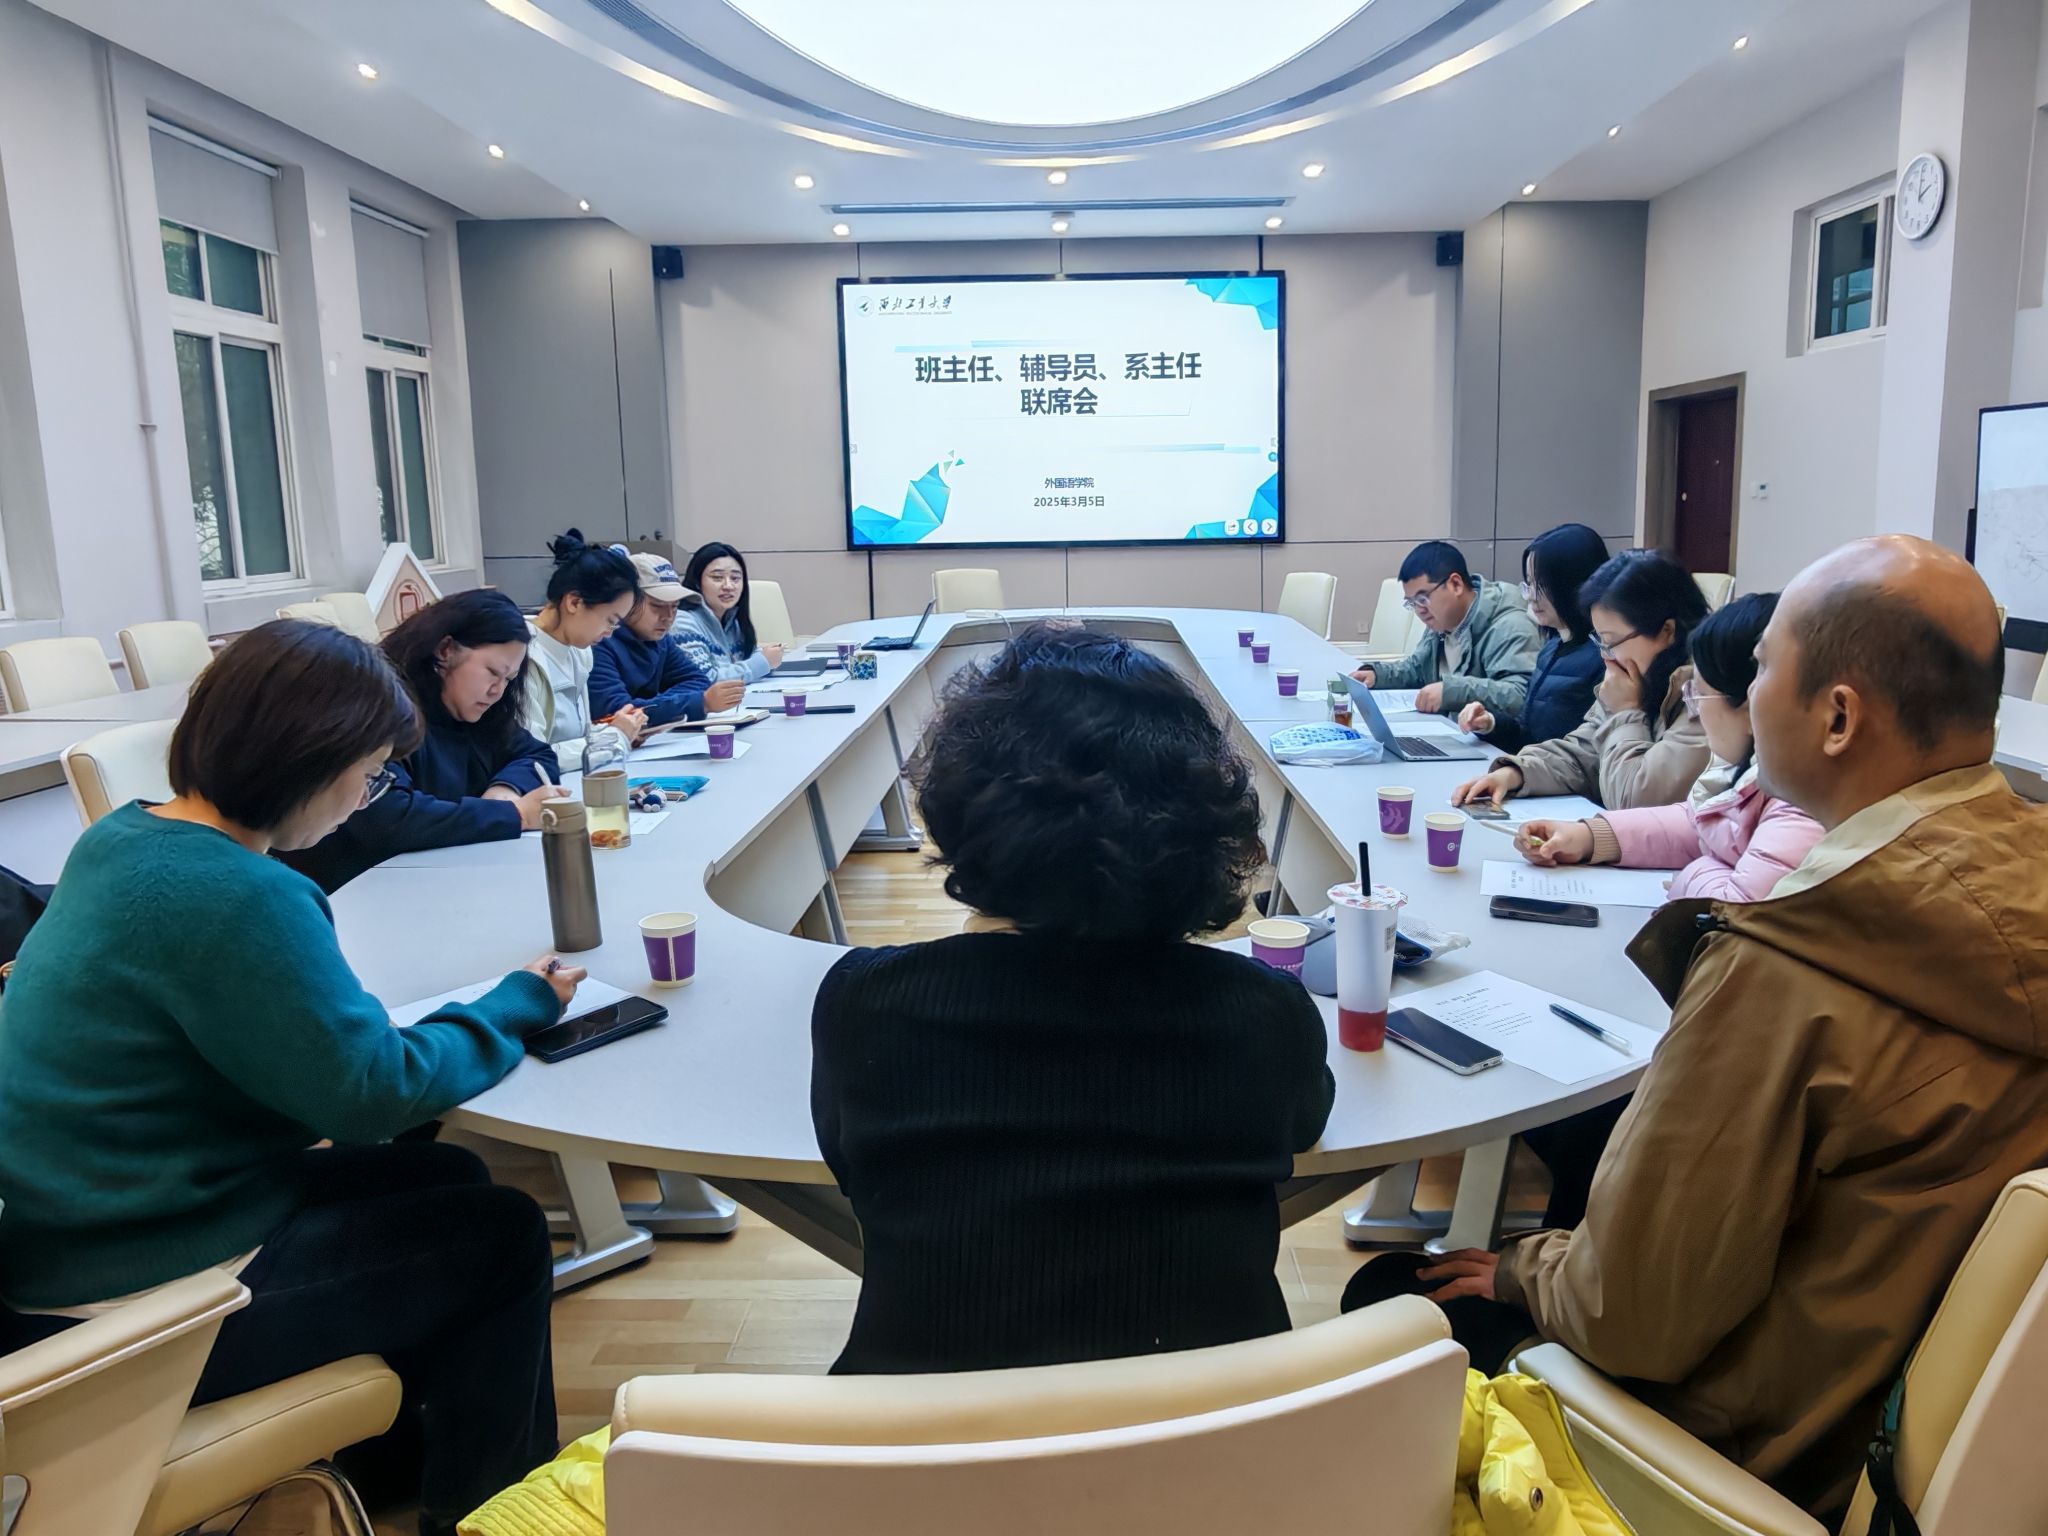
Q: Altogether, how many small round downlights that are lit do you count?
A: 12